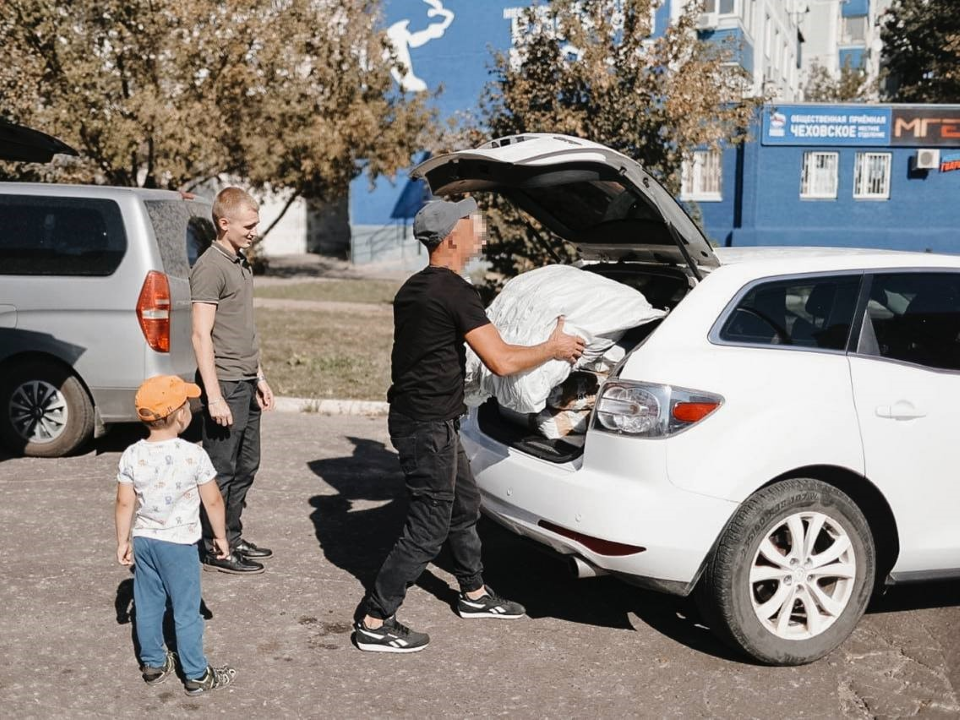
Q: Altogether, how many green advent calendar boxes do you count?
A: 0